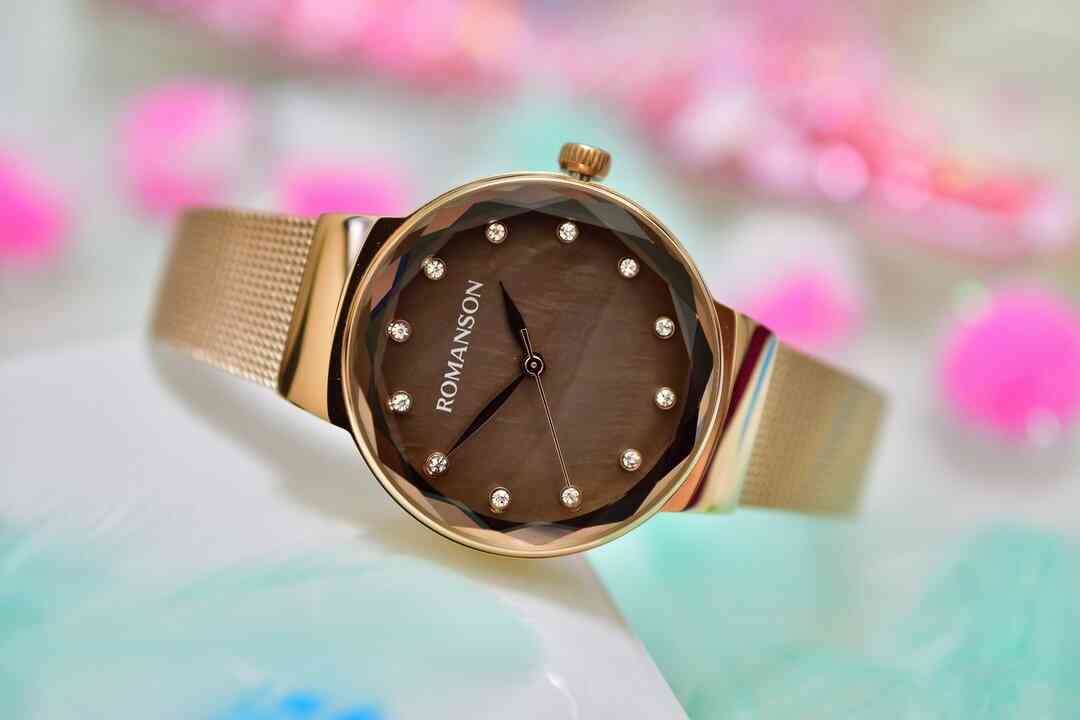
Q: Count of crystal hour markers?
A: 12